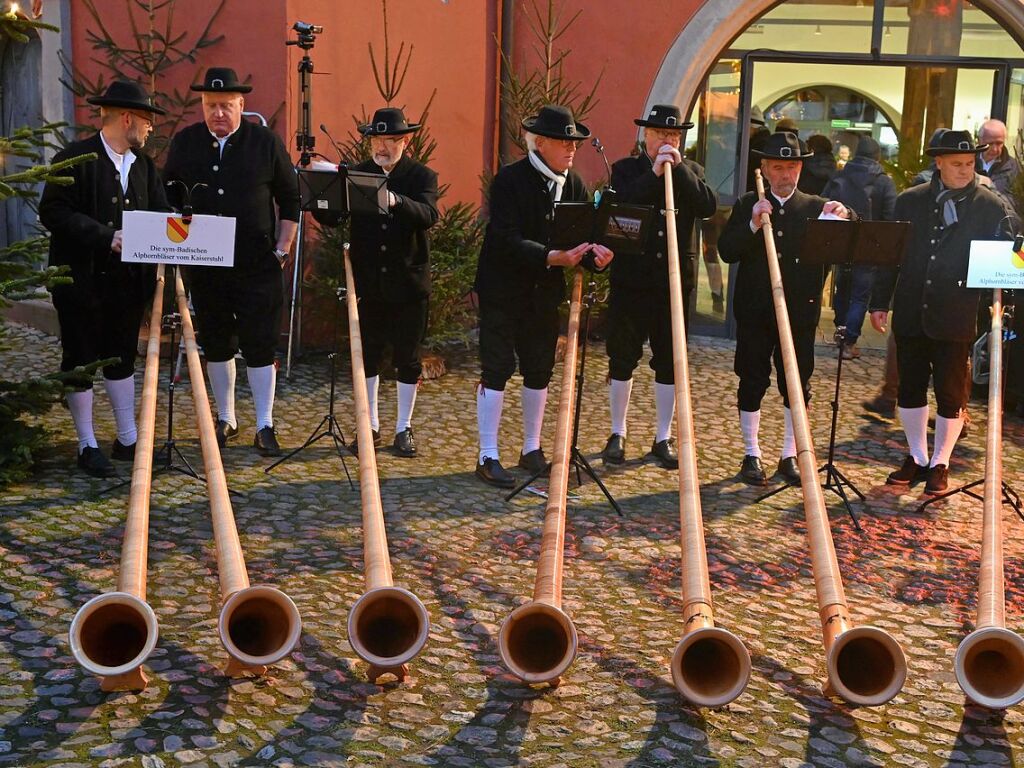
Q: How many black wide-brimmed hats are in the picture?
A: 7